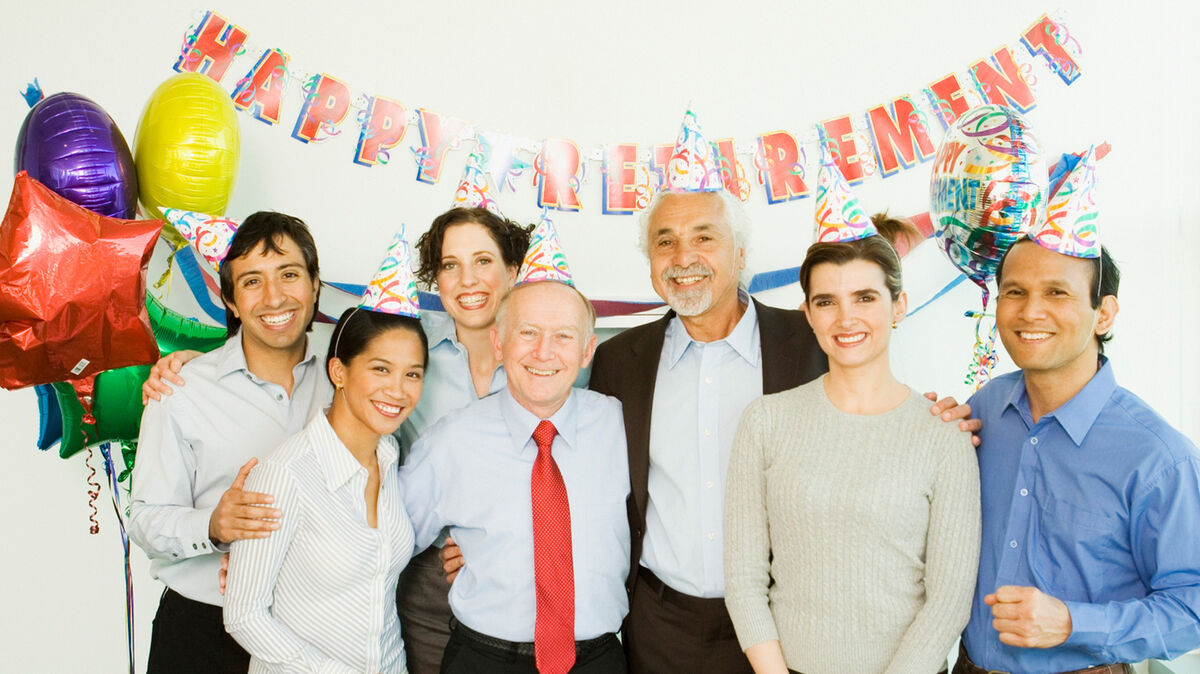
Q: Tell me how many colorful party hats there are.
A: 7